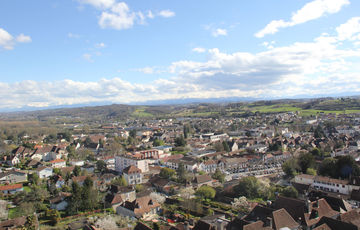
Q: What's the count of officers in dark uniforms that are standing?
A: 0